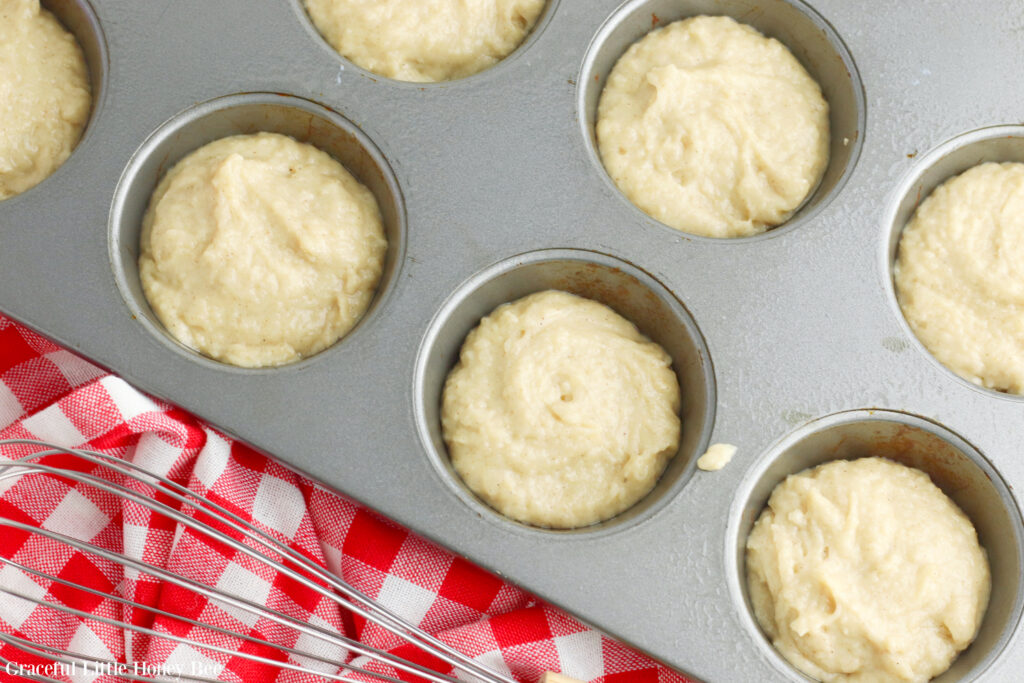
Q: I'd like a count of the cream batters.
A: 7